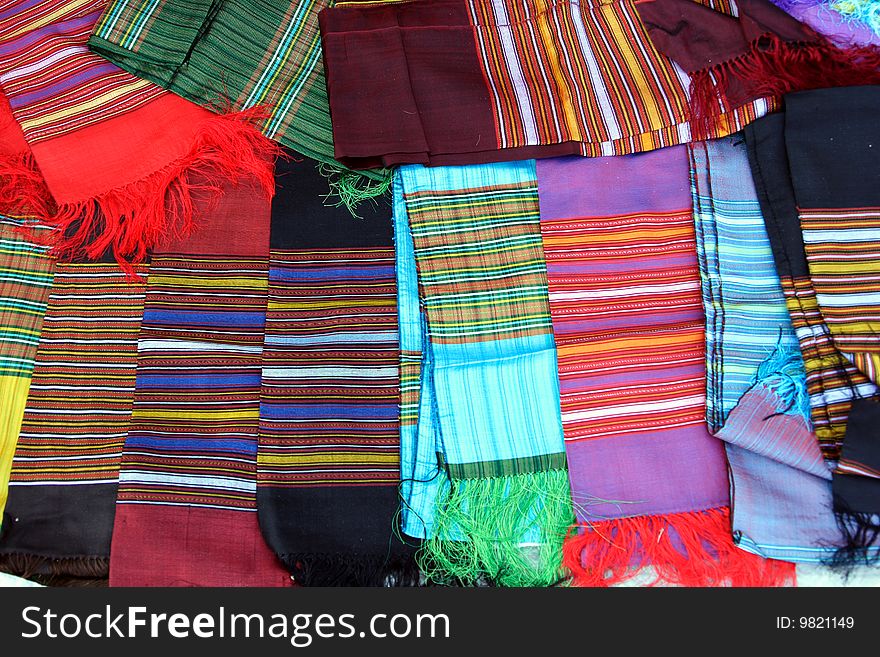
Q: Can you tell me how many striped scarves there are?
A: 11